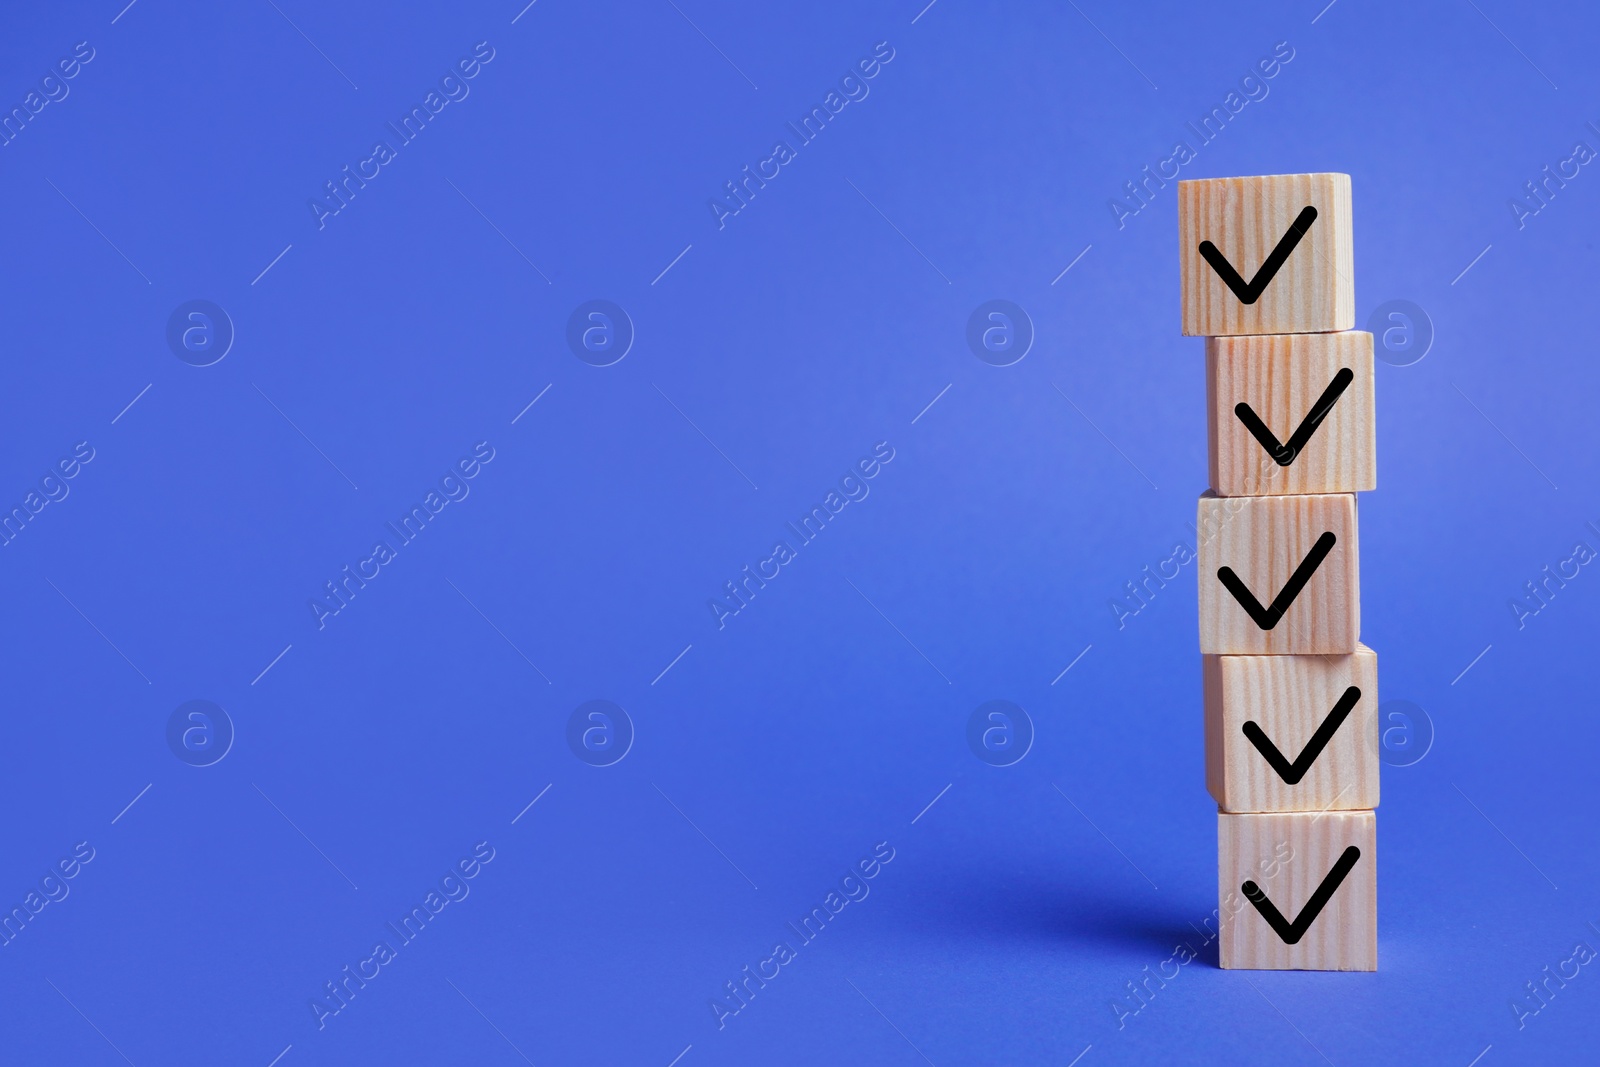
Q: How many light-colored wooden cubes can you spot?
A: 5